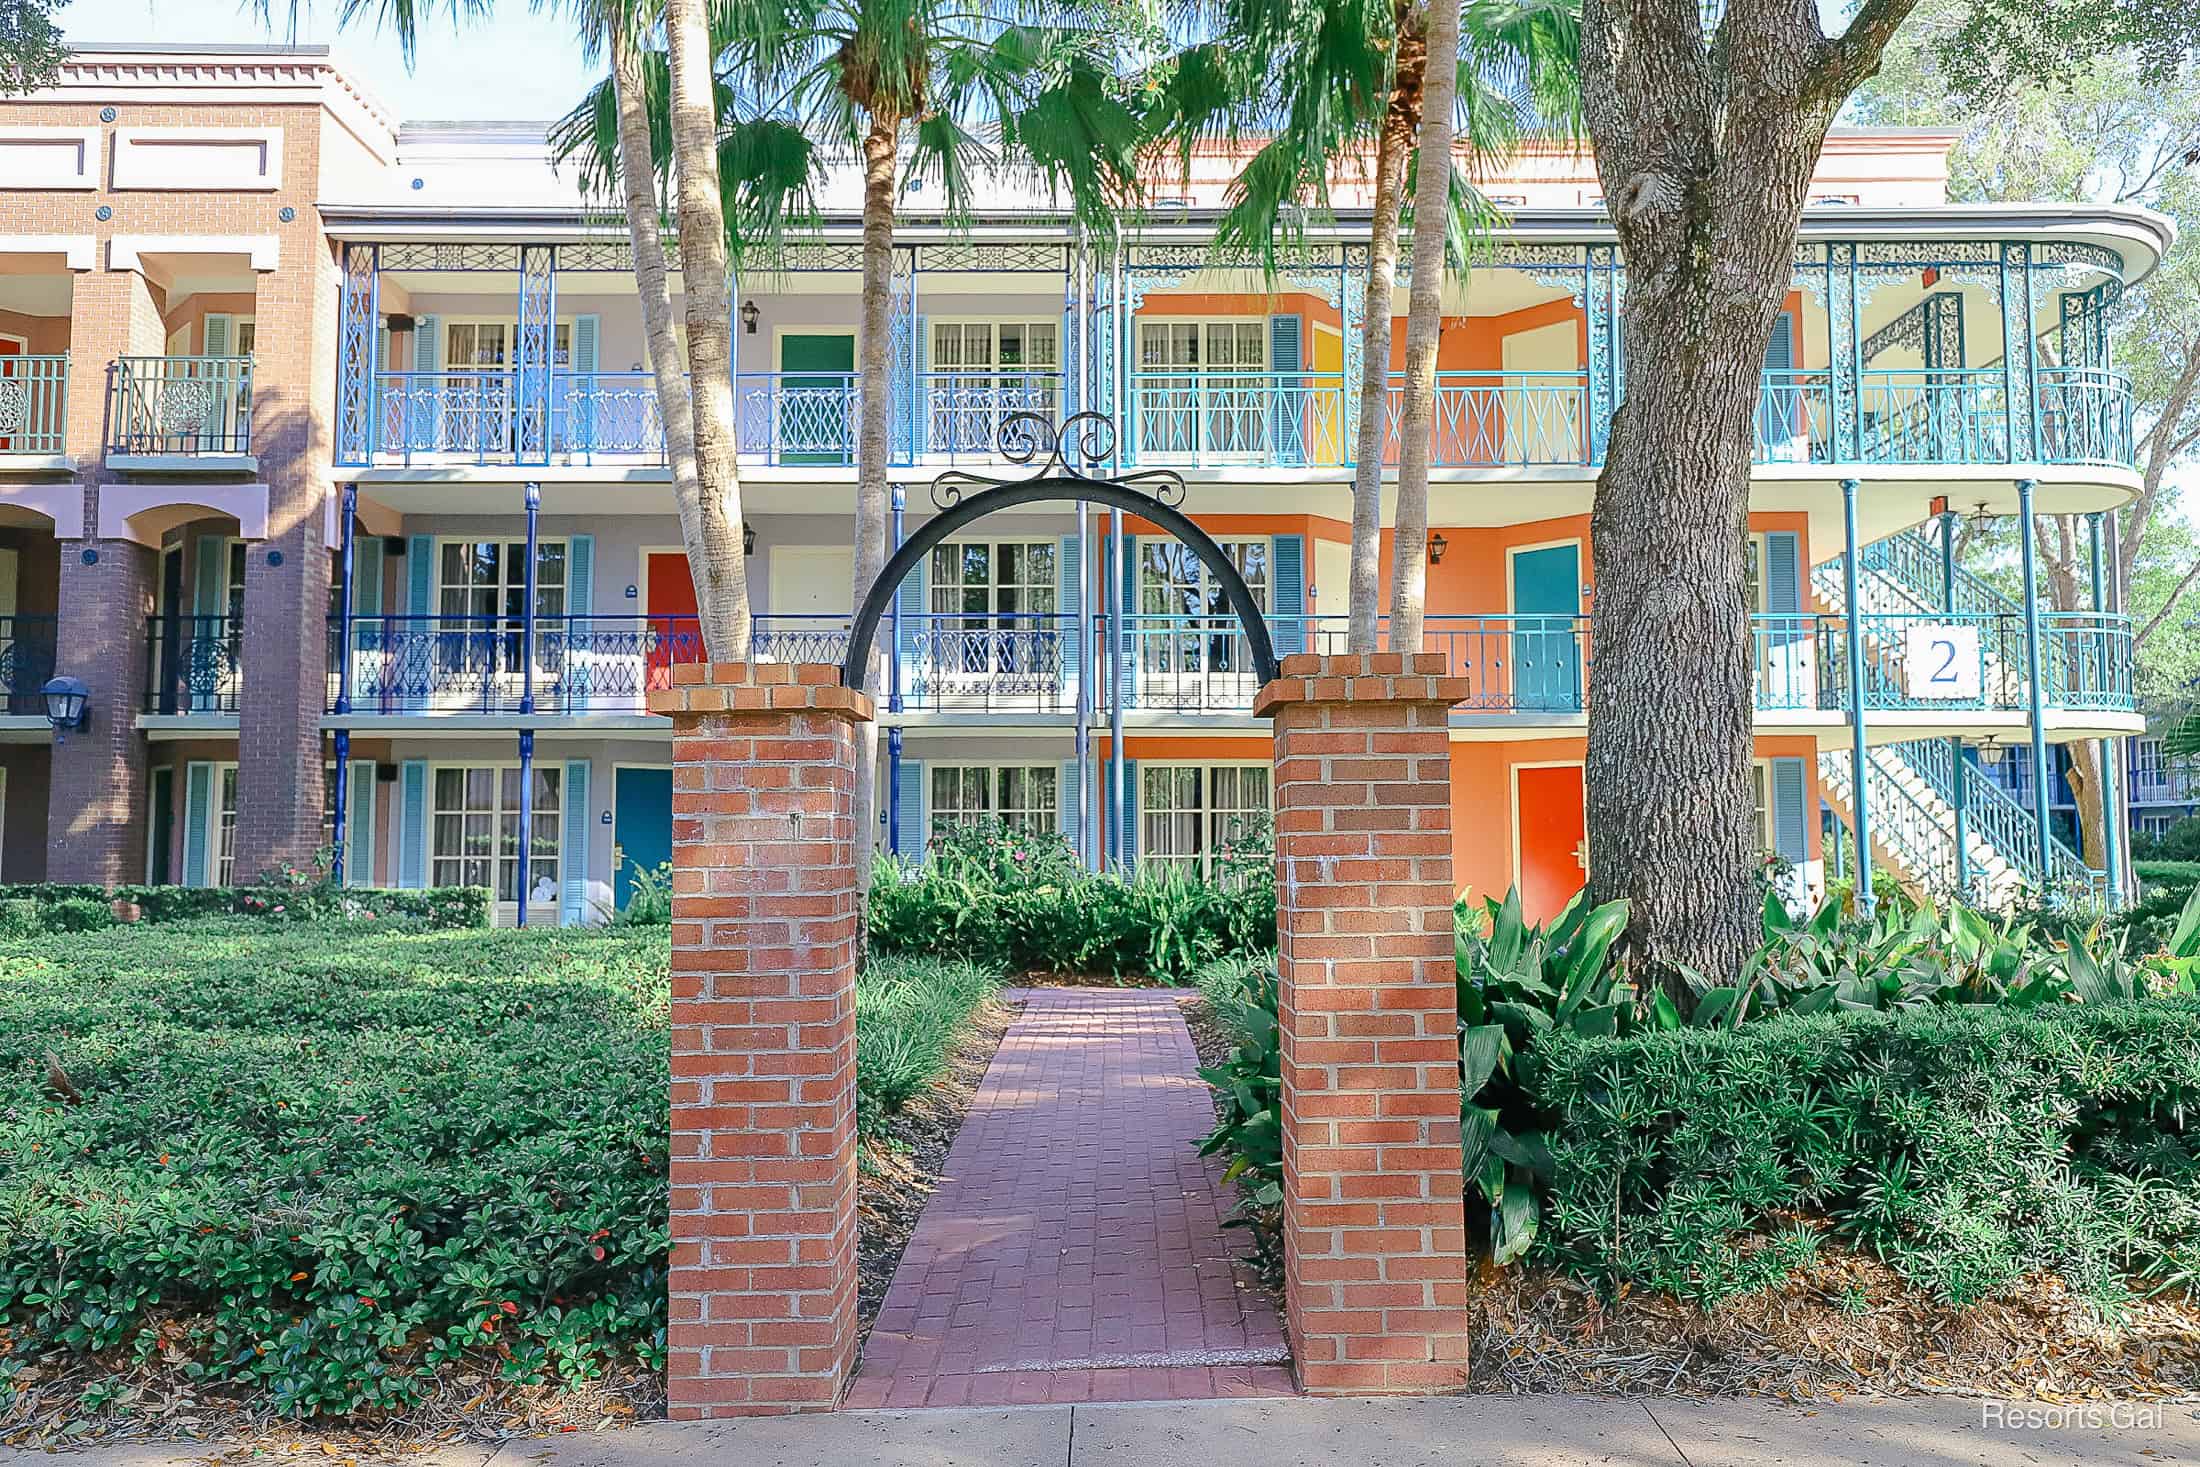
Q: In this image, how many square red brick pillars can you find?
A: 2